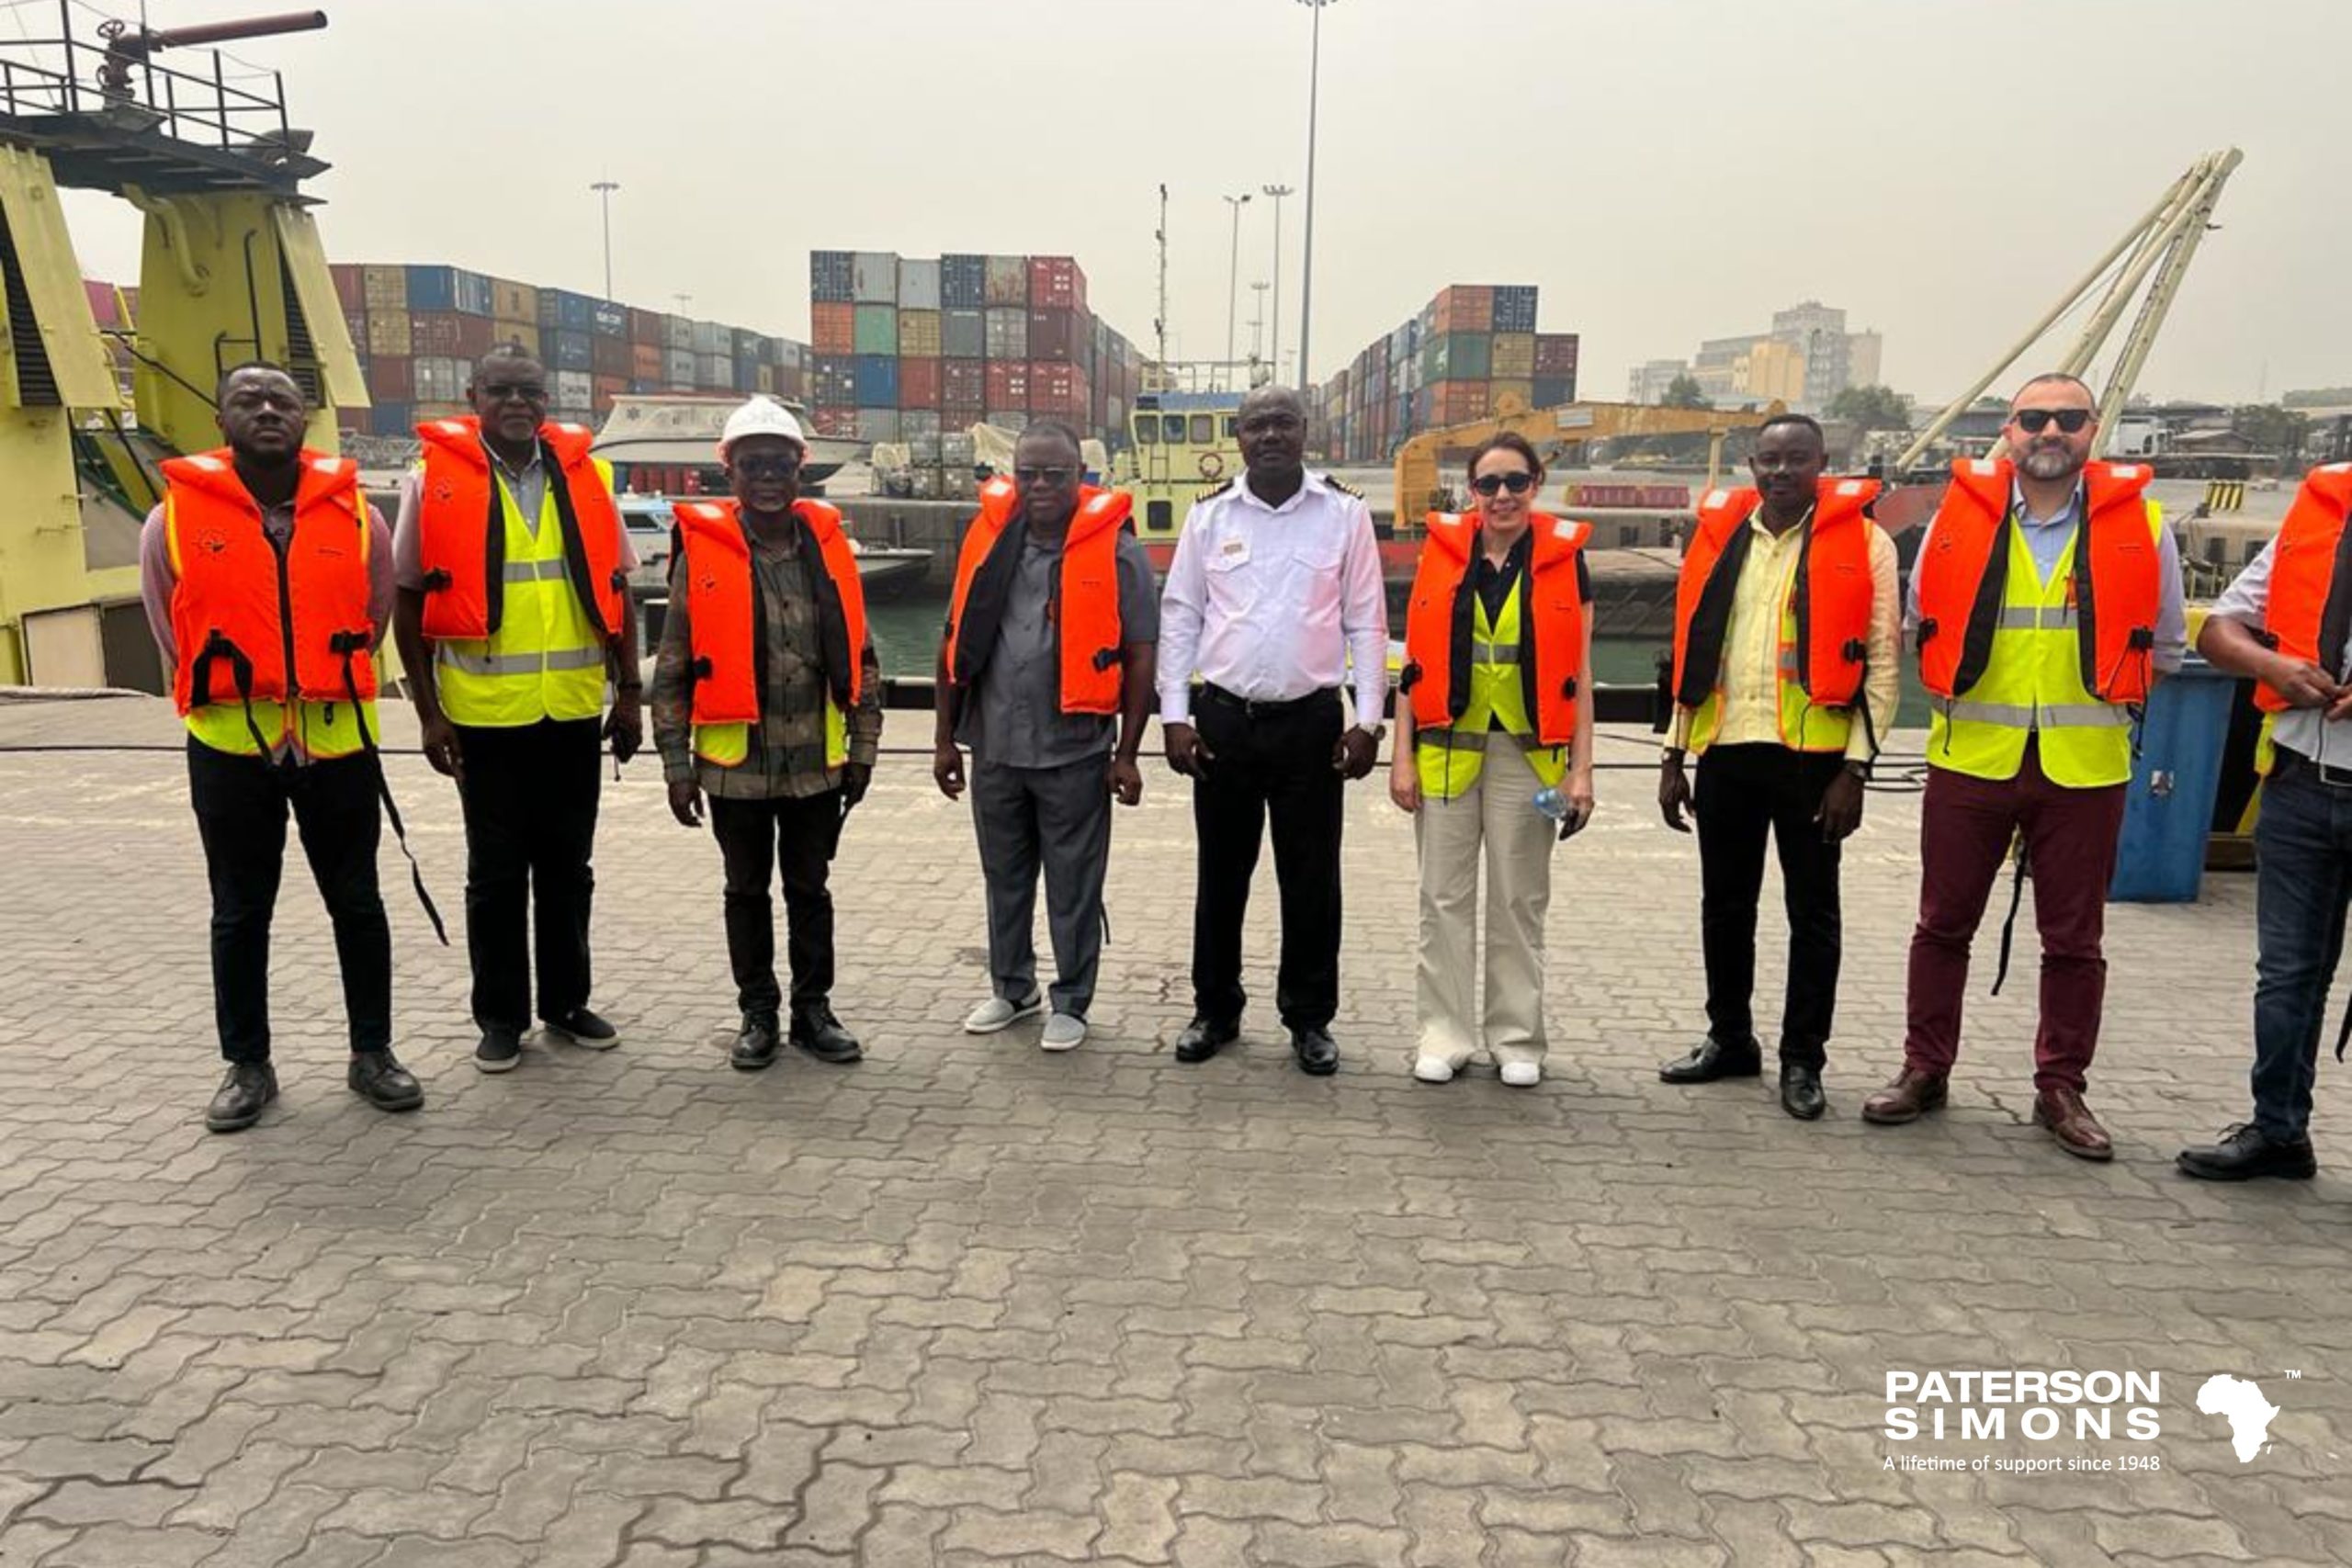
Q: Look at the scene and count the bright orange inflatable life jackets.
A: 8